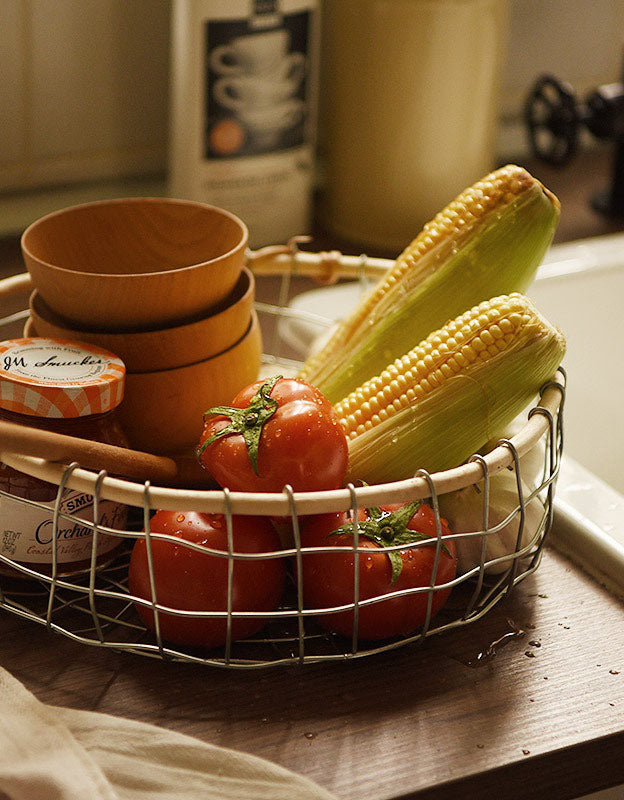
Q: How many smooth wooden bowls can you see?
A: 3